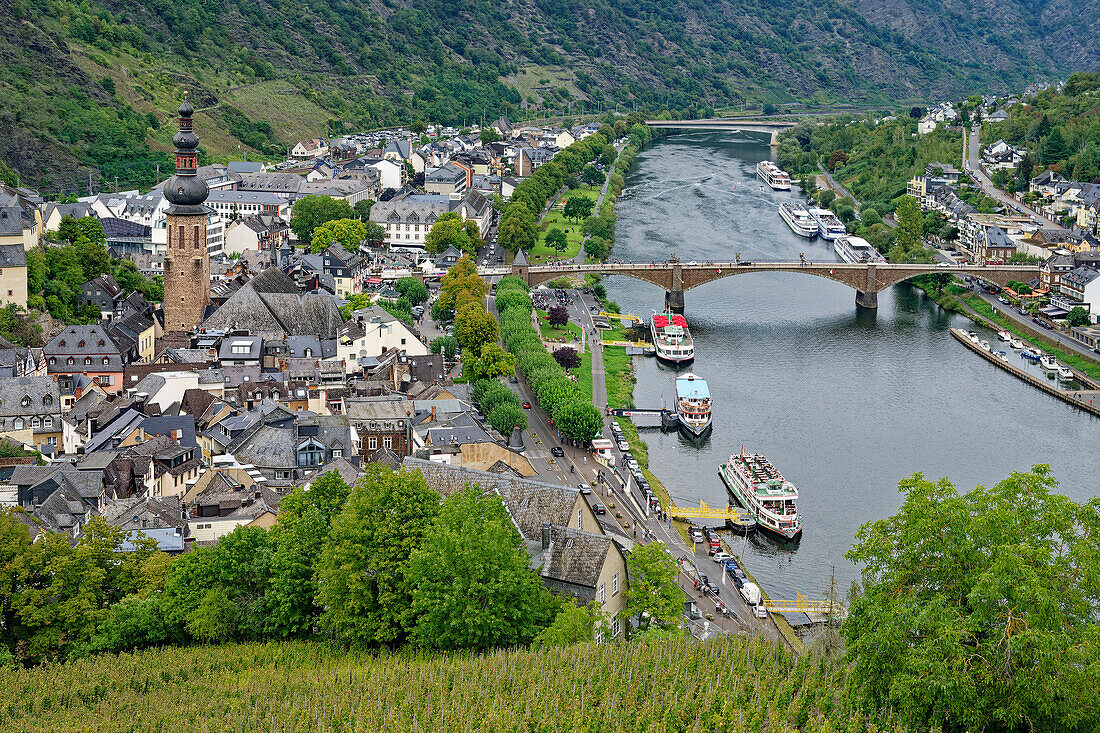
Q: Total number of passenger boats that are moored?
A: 7